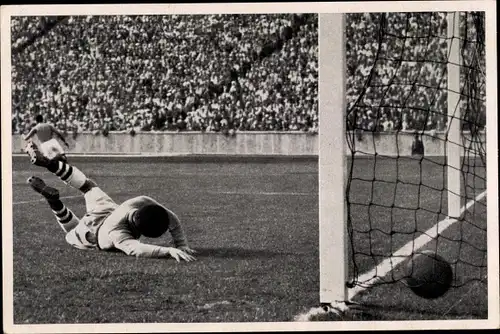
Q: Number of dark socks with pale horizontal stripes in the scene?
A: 2